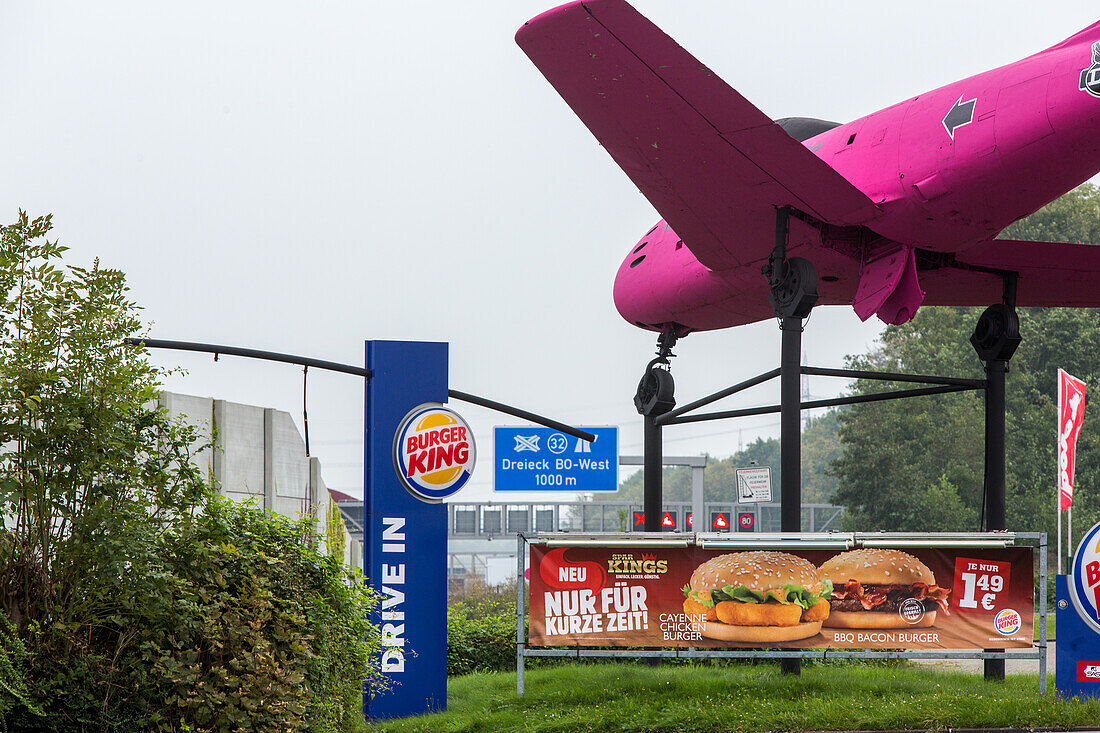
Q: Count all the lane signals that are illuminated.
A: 5